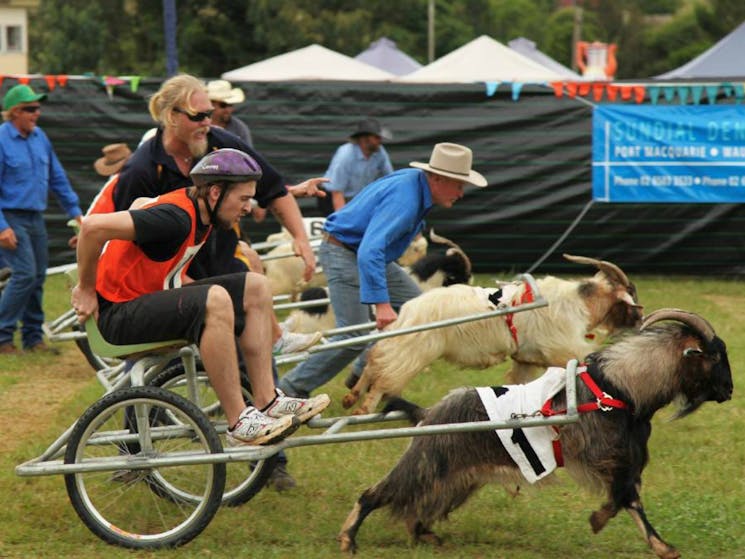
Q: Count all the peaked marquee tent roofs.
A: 5